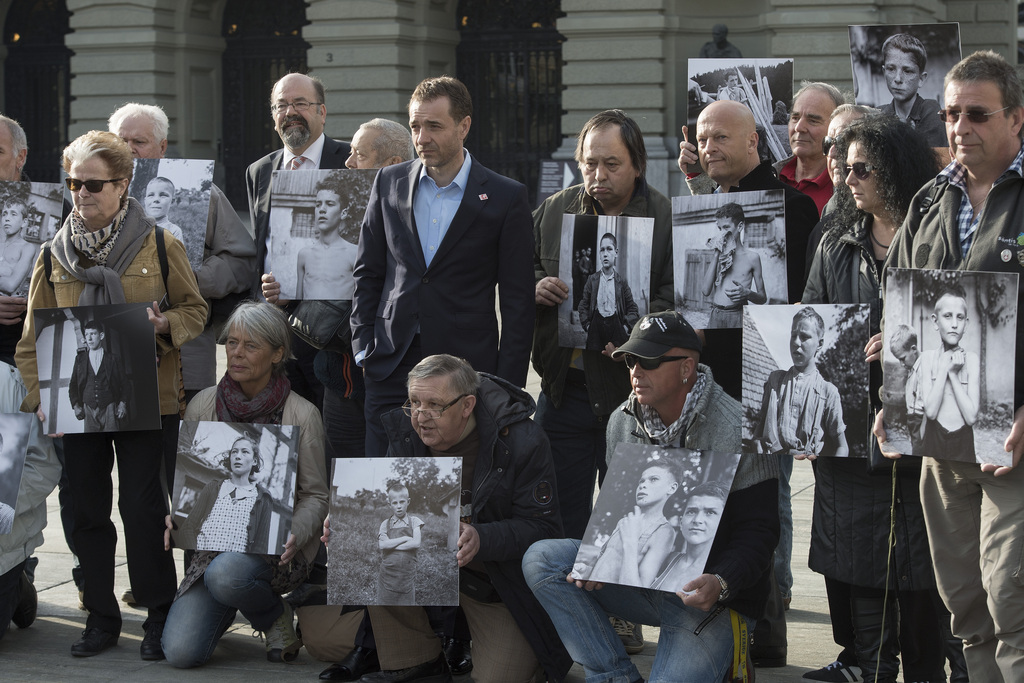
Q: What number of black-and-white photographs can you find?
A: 14